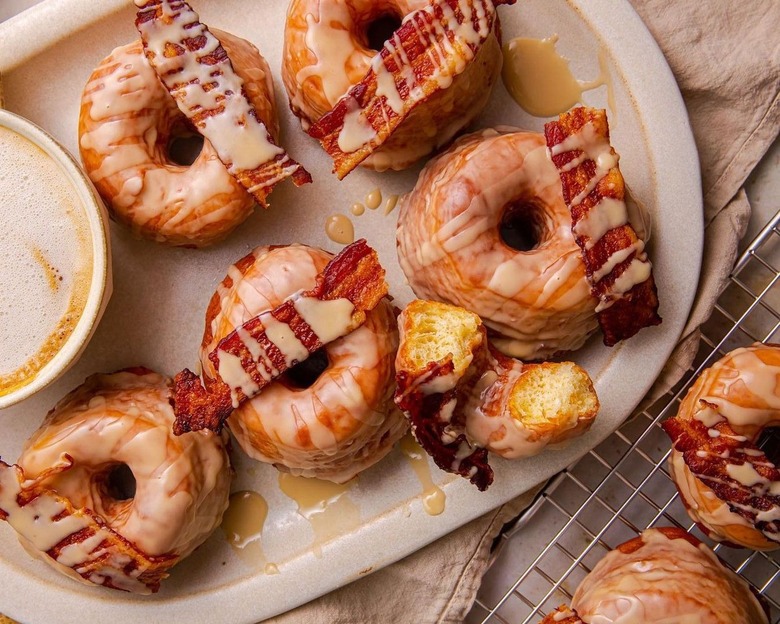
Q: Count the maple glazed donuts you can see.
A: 8